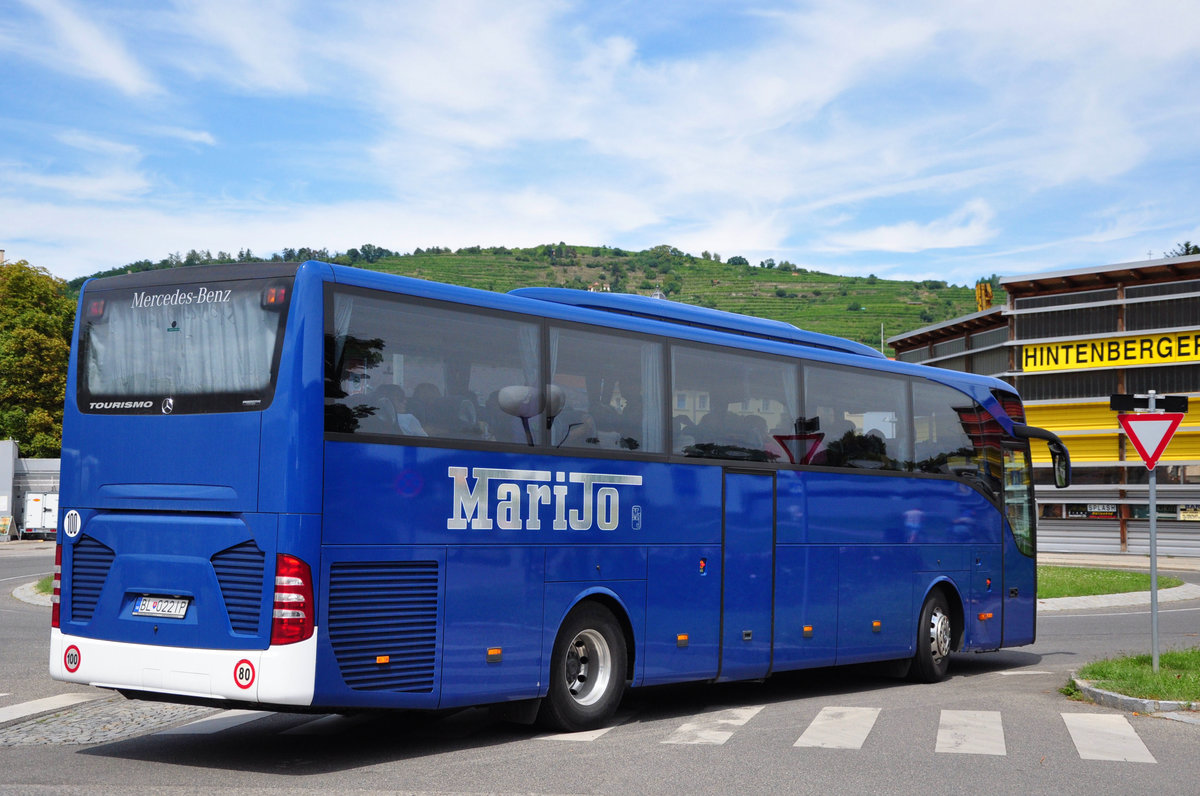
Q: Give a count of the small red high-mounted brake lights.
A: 2